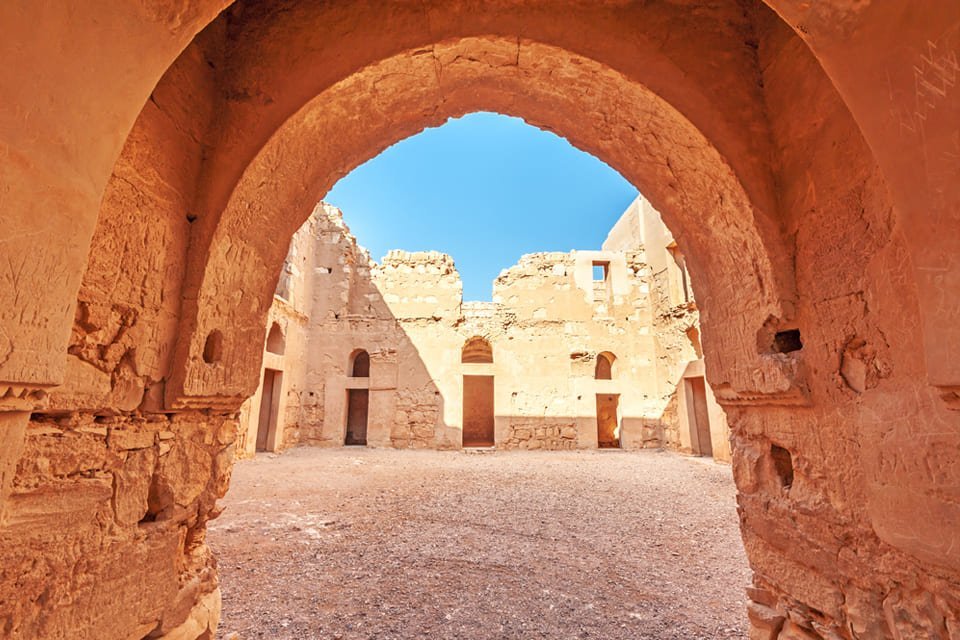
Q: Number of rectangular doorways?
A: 5